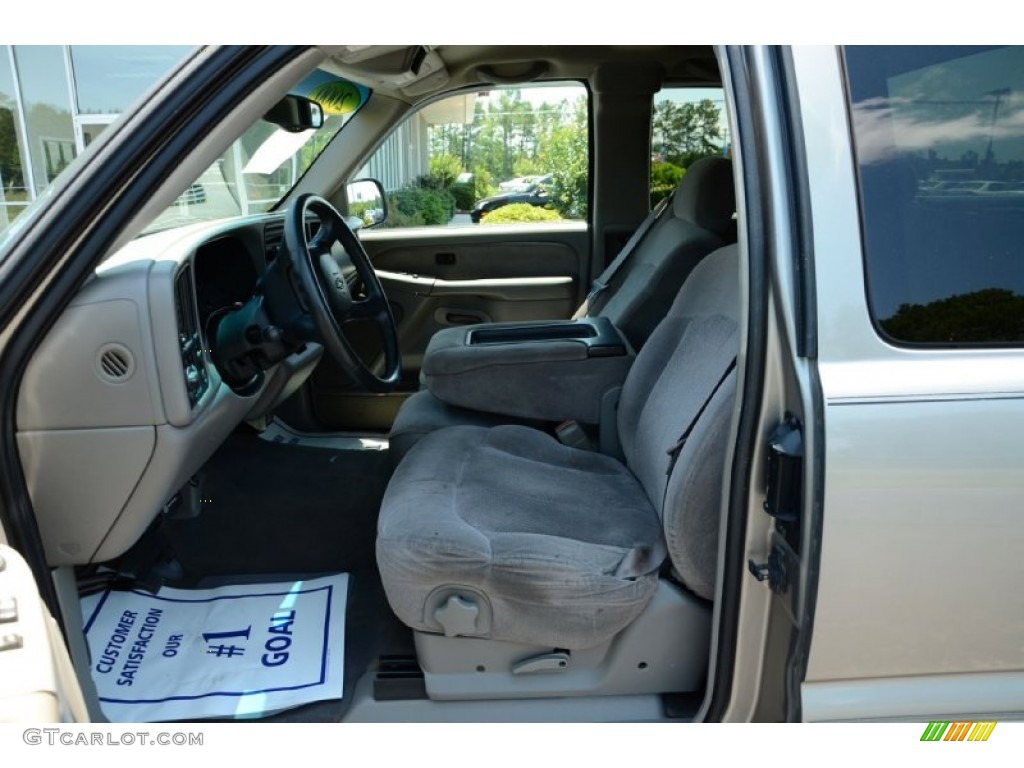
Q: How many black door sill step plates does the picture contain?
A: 0